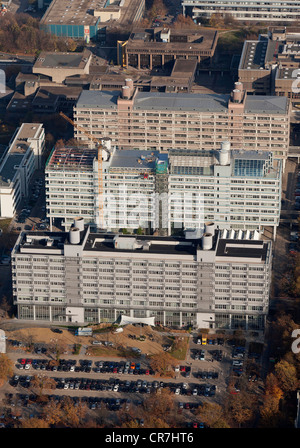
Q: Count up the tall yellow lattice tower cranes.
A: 1